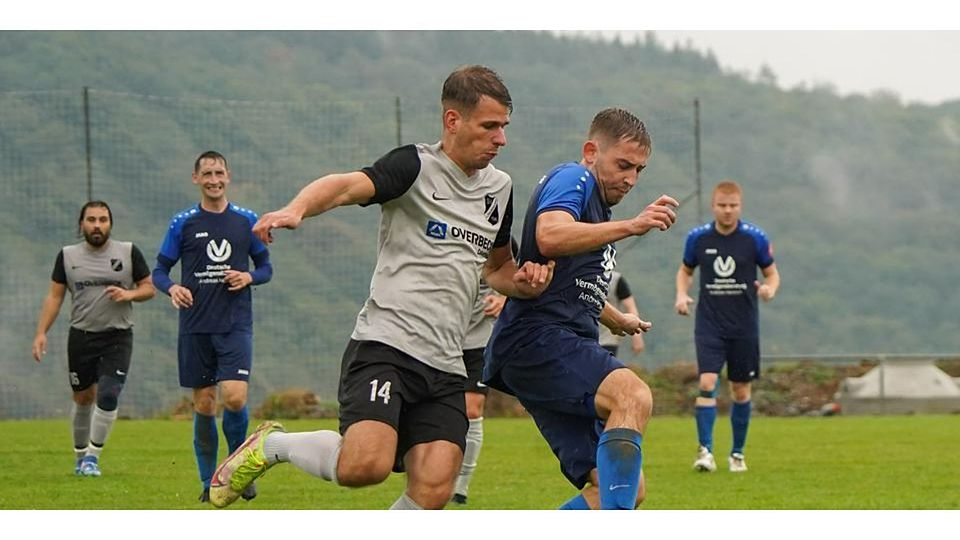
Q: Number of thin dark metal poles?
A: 3